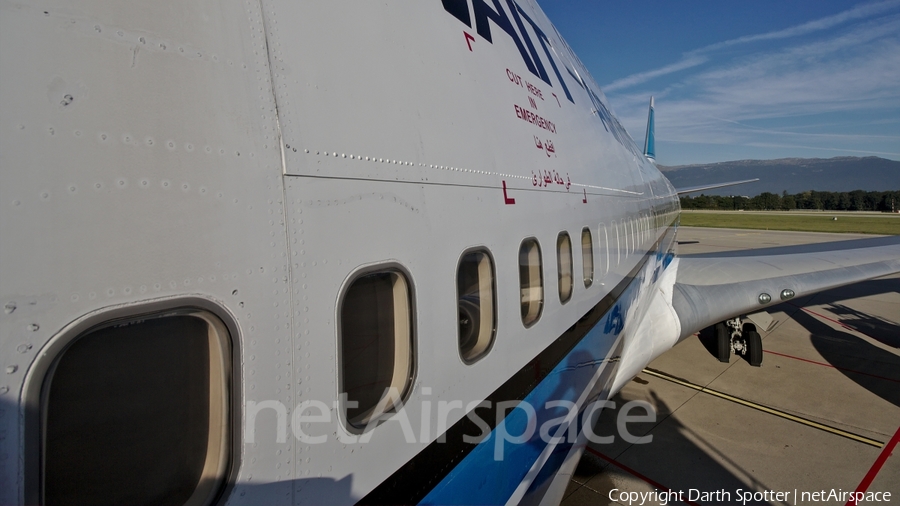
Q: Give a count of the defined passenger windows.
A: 6